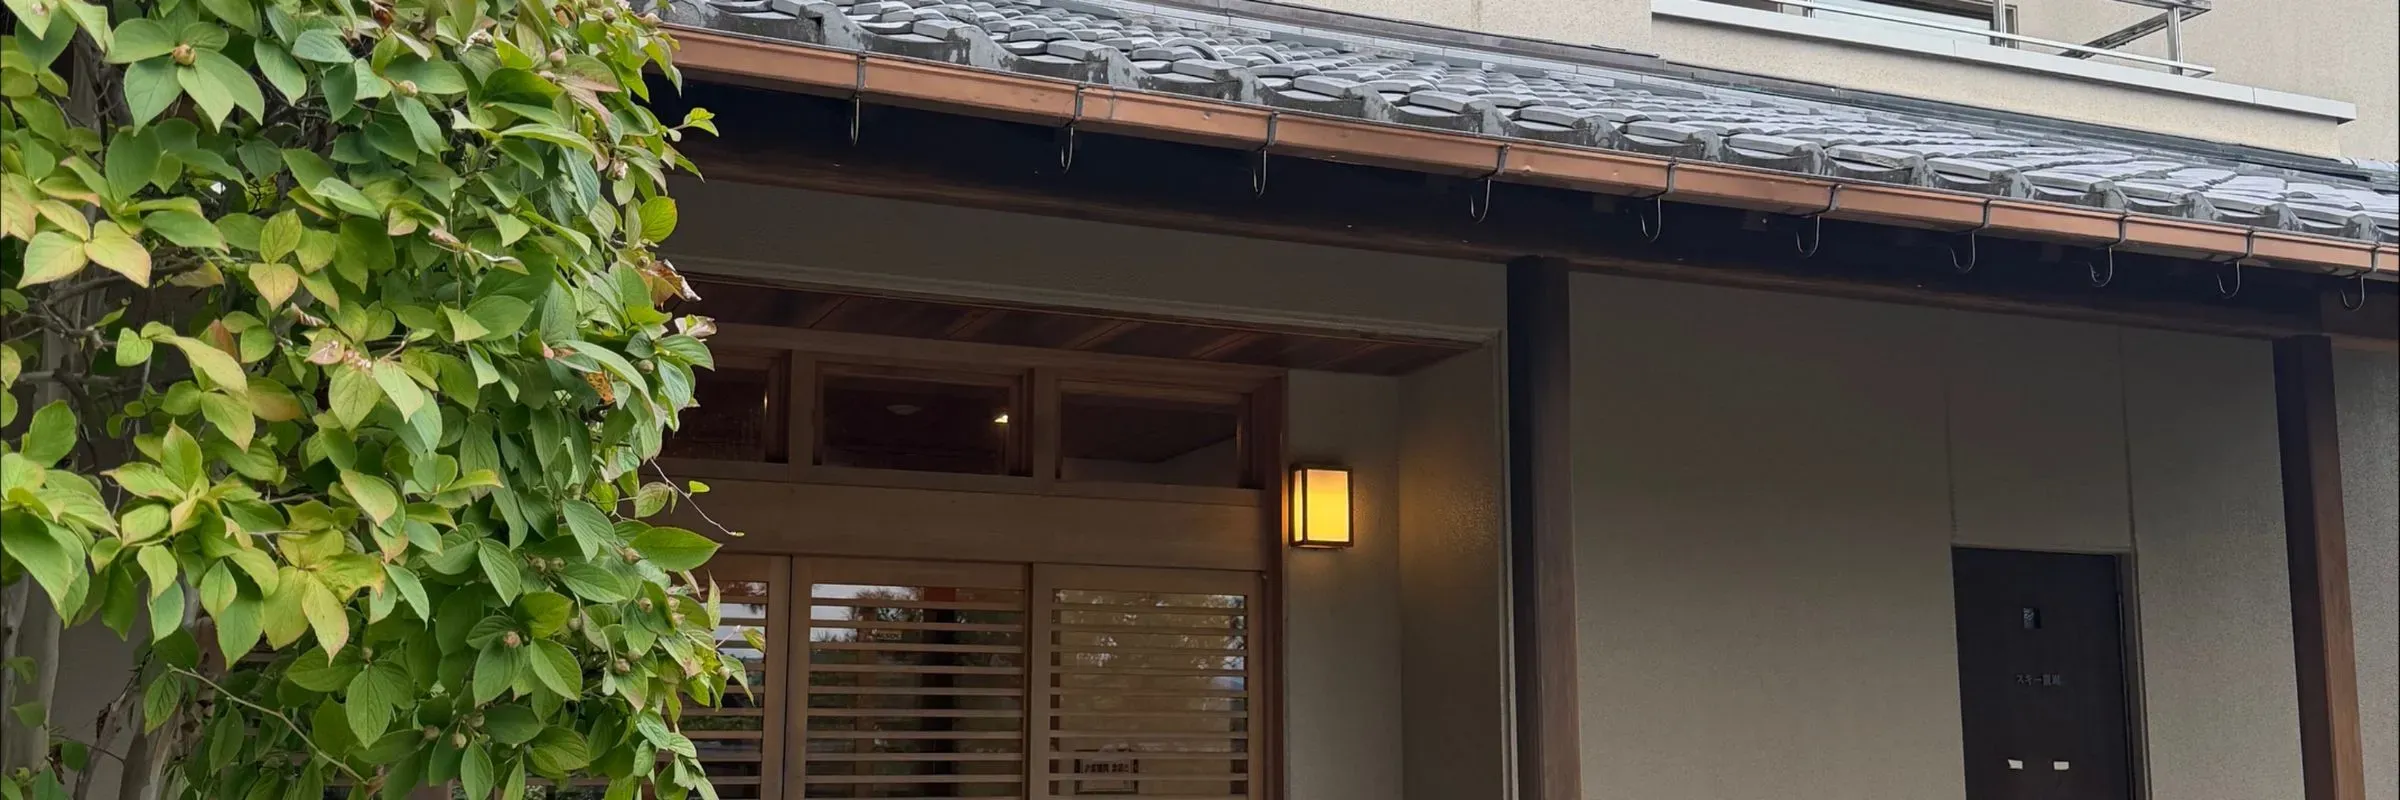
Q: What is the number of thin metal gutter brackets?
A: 10